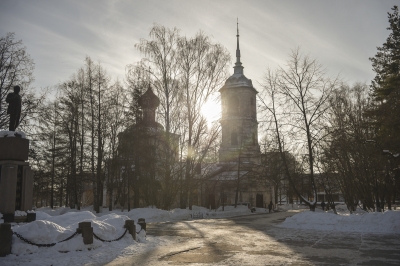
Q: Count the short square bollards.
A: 4